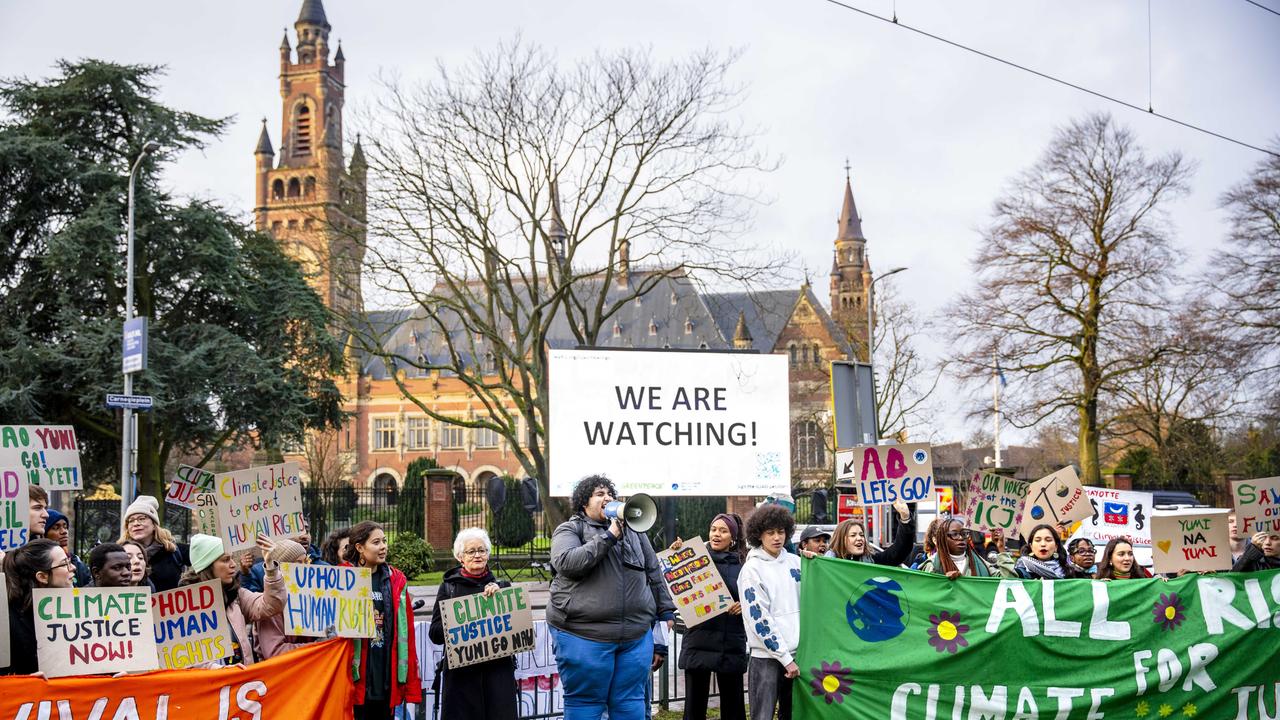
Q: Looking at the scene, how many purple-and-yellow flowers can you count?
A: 3